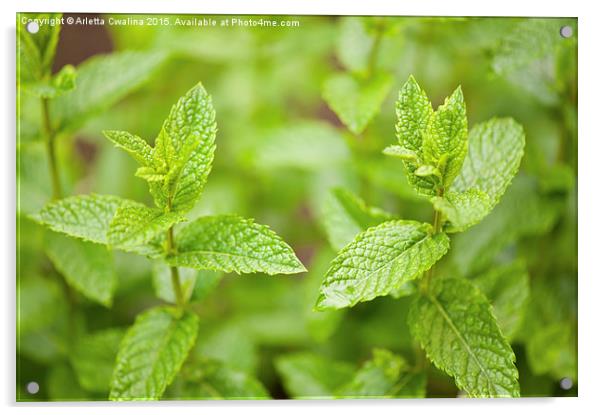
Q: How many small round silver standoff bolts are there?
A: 4